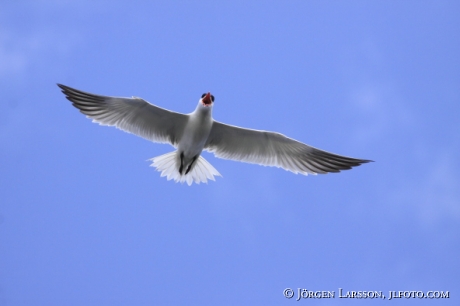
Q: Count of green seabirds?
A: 0